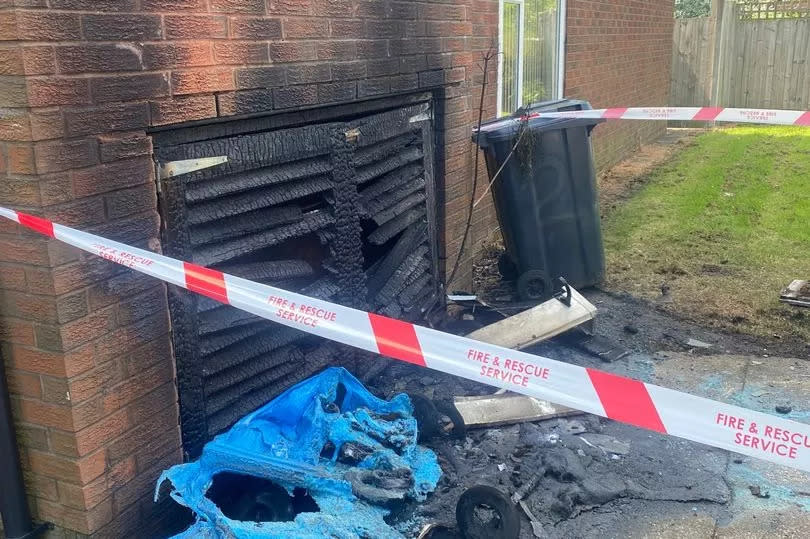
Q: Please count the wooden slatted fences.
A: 1